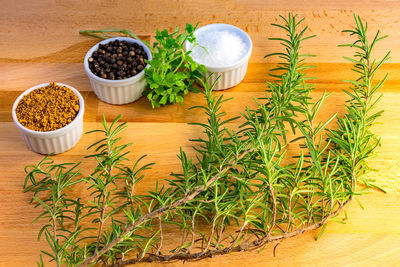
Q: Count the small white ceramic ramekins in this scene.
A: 3